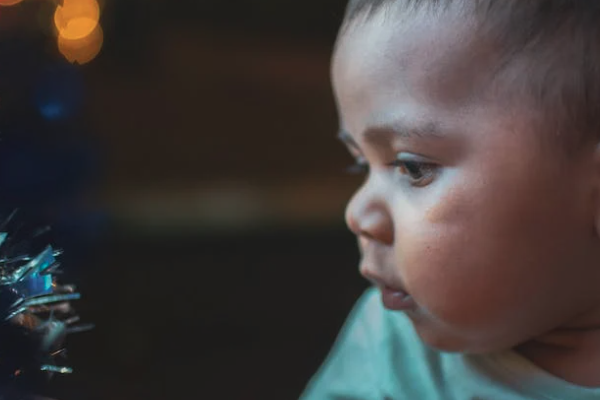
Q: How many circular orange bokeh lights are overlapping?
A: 2